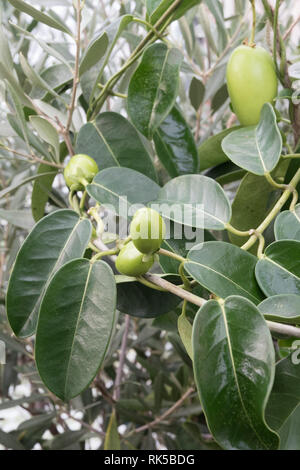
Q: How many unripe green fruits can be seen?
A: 4